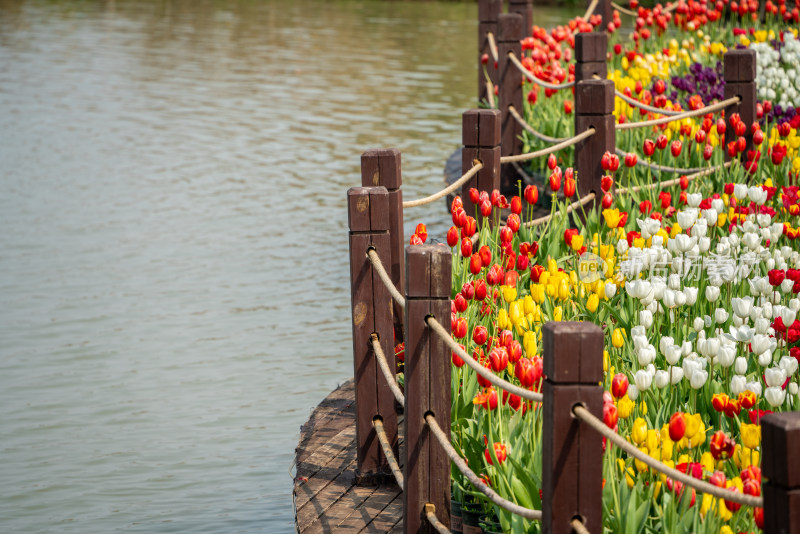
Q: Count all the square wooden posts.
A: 13